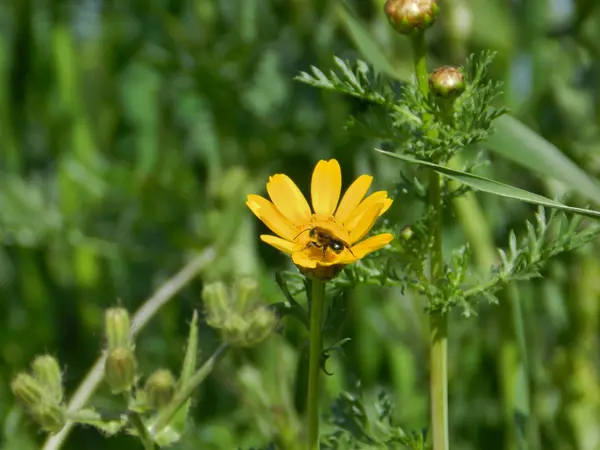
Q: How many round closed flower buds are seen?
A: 2